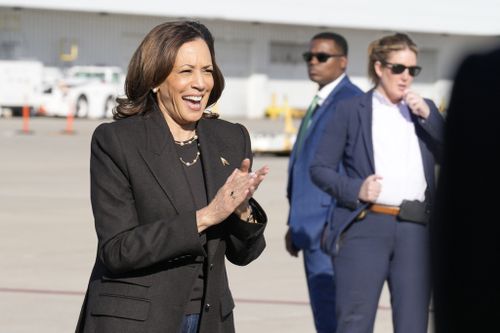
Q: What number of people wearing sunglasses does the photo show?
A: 2